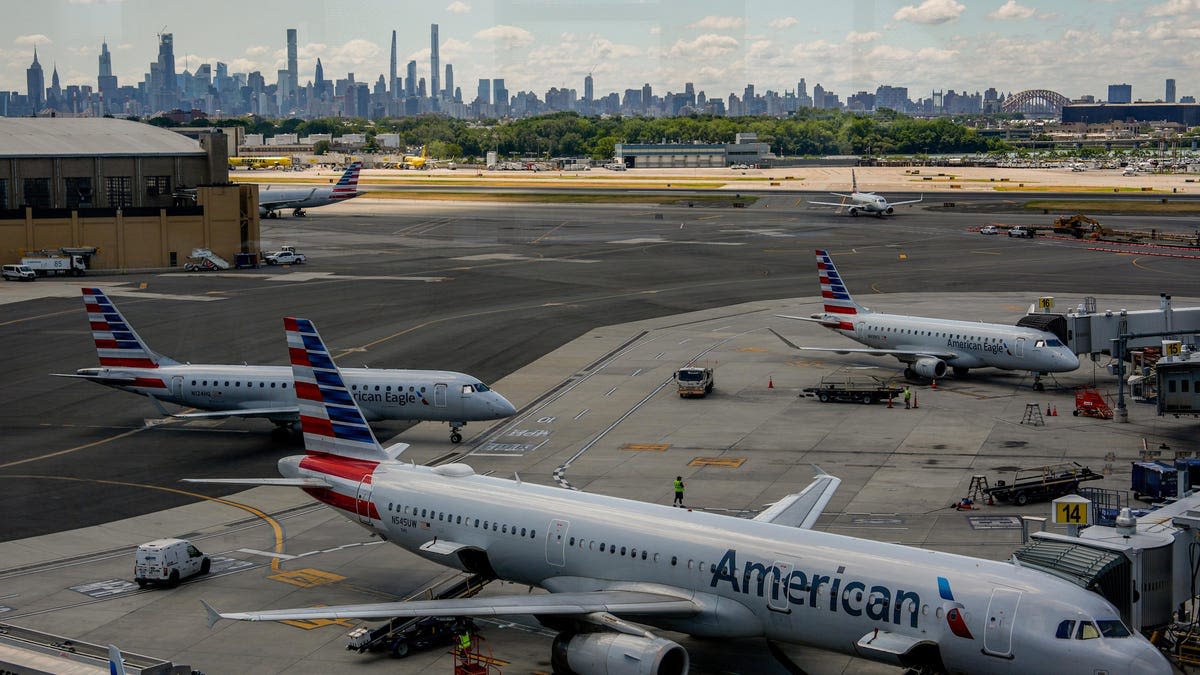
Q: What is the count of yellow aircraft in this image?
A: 2